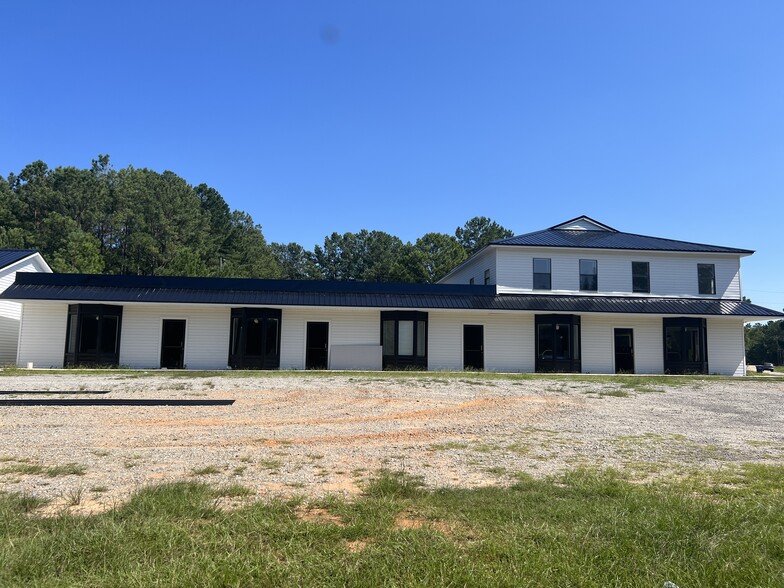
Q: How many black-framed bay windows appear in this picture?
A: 5